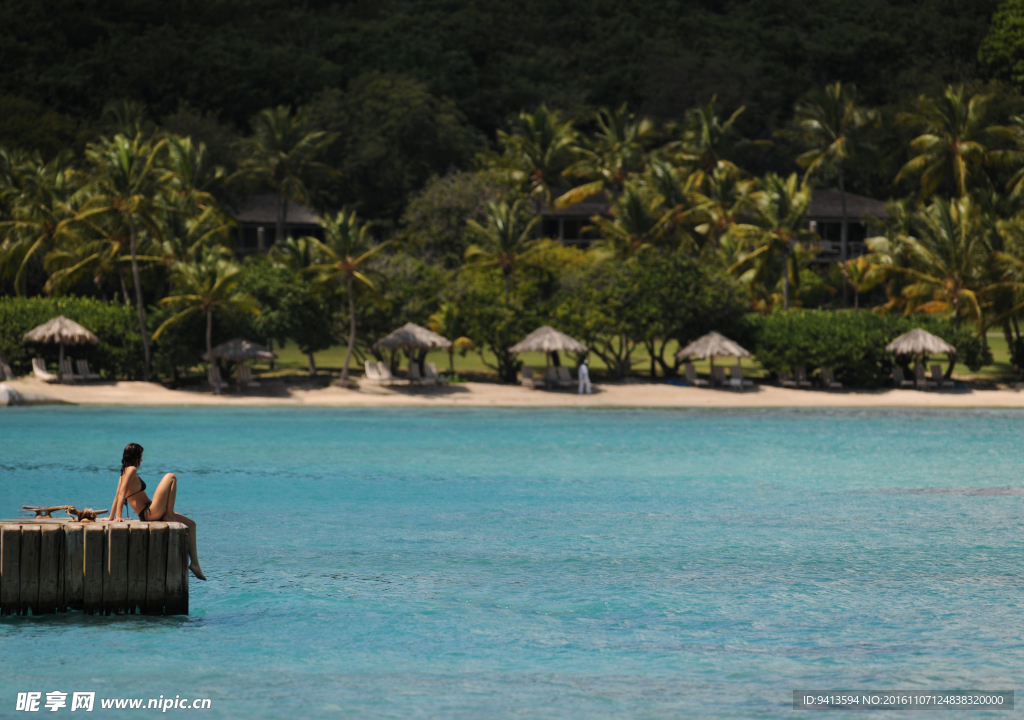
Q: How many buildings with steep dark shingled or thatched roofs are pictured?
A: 3